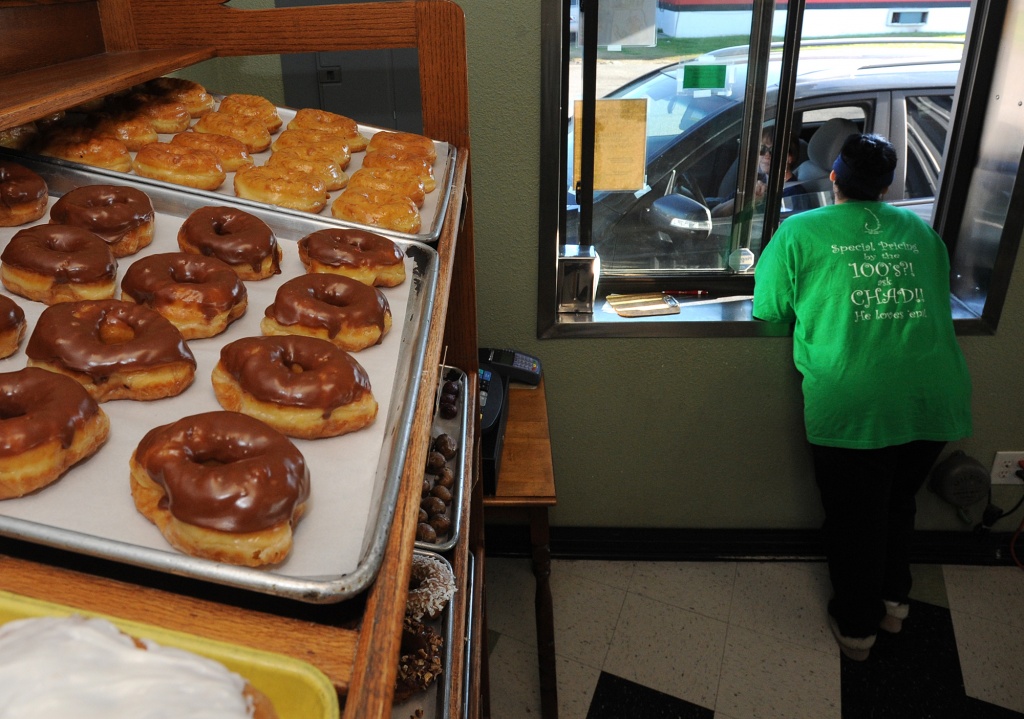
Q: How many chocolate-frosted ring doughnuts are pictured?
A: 12